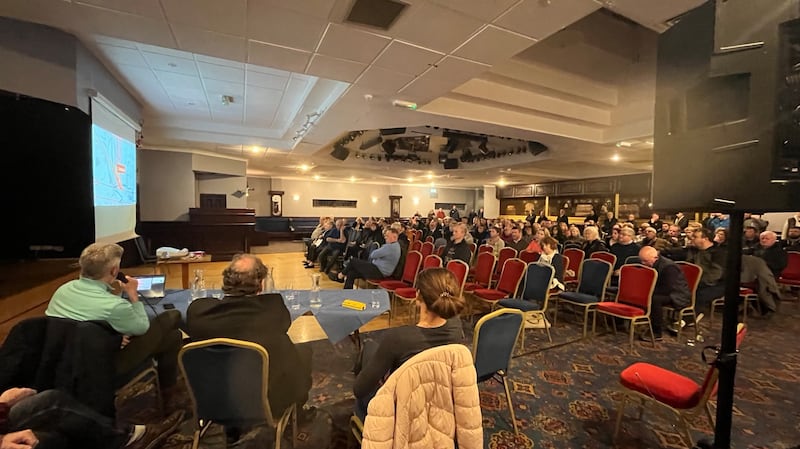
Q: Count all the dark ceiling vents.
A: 1